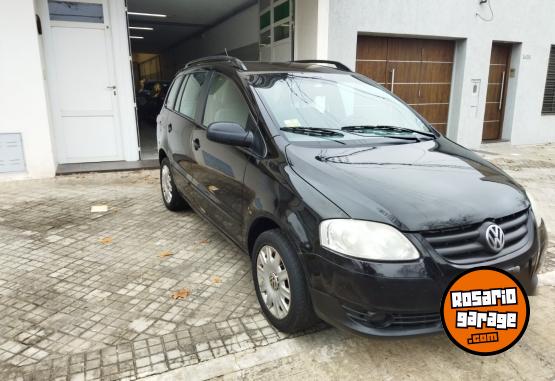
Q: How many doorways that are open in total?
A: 1